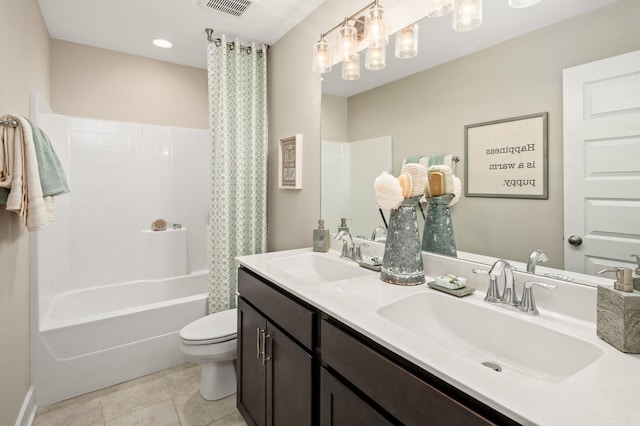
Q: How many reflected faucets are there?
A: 2